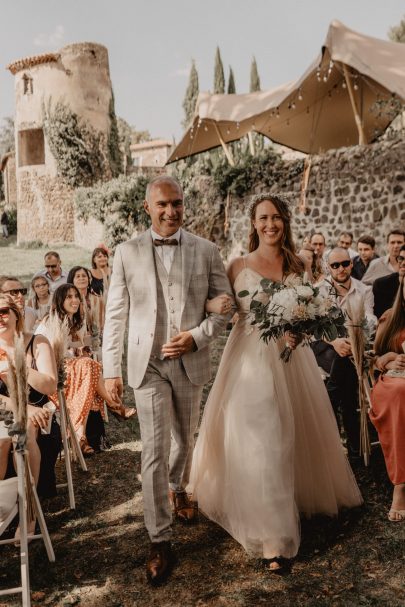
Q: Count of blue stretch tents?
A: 0